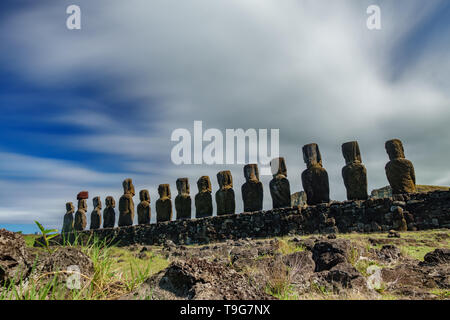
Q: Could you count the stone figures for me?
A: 15